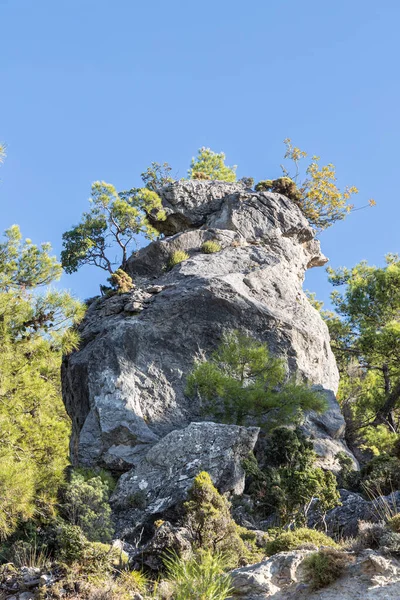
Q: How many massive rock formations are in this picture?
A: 1